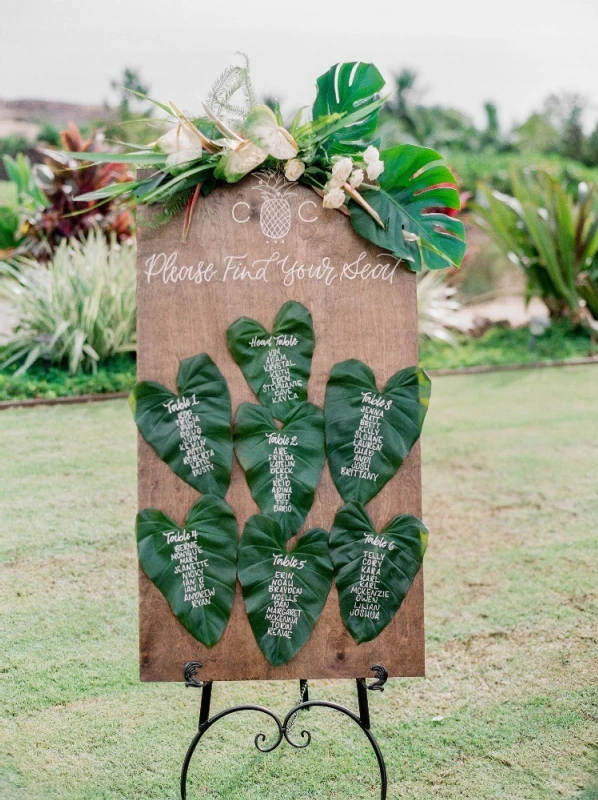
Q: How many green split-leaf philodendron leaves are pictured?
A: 2